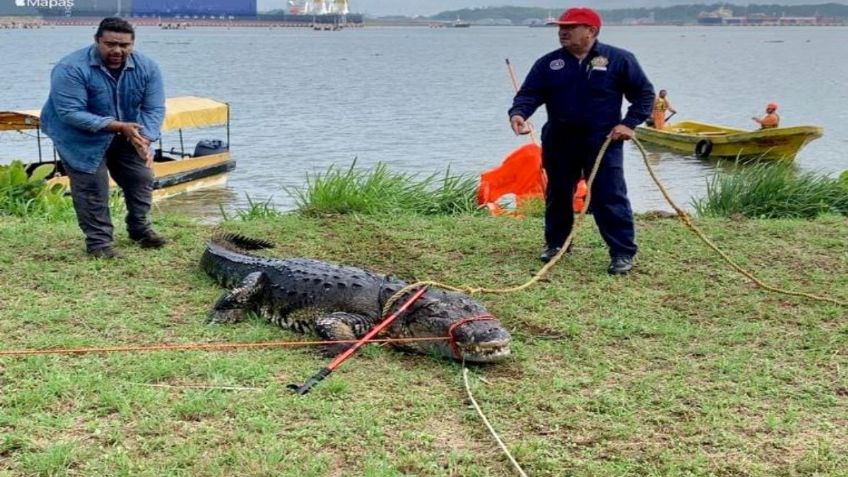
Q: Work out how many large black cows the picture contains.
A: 0